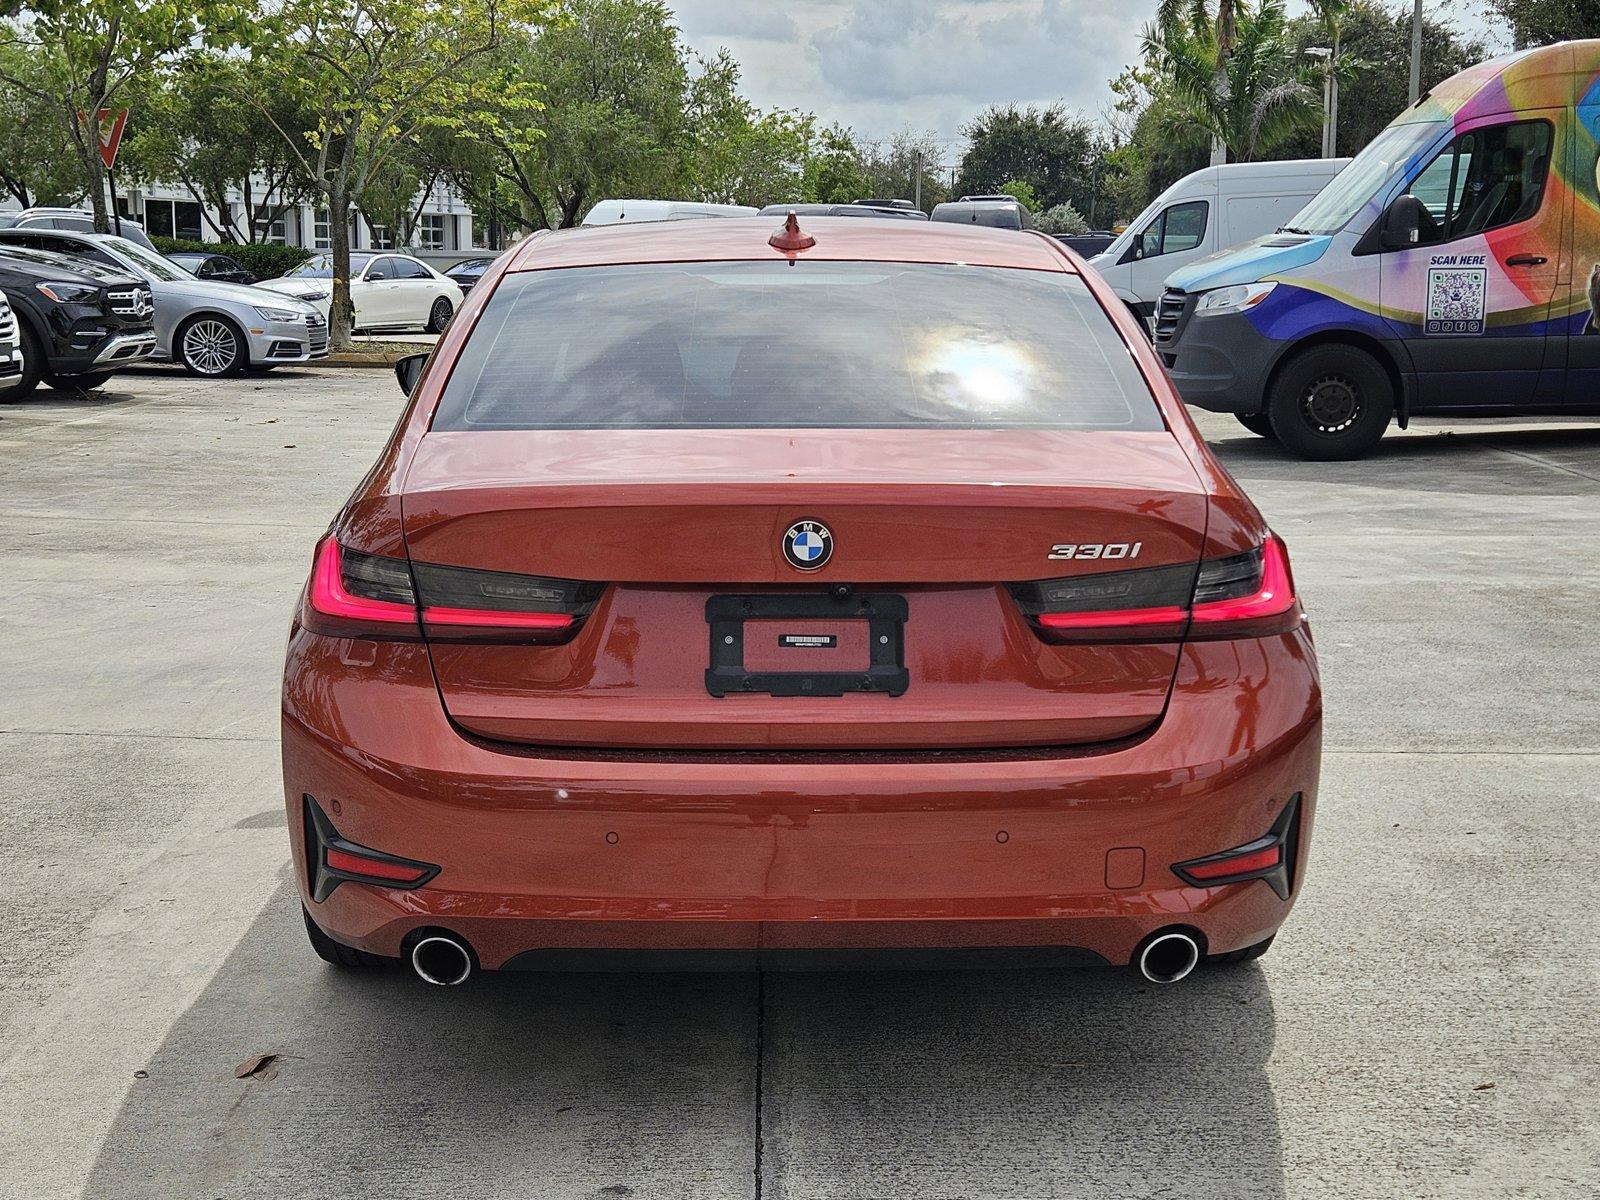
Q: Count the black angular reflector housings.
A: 2